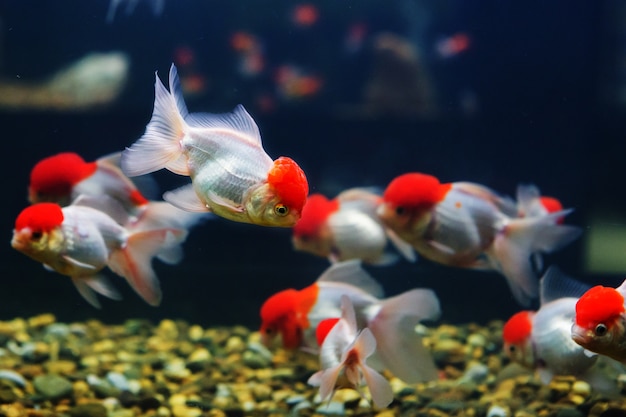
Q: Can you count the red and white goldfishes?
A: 10